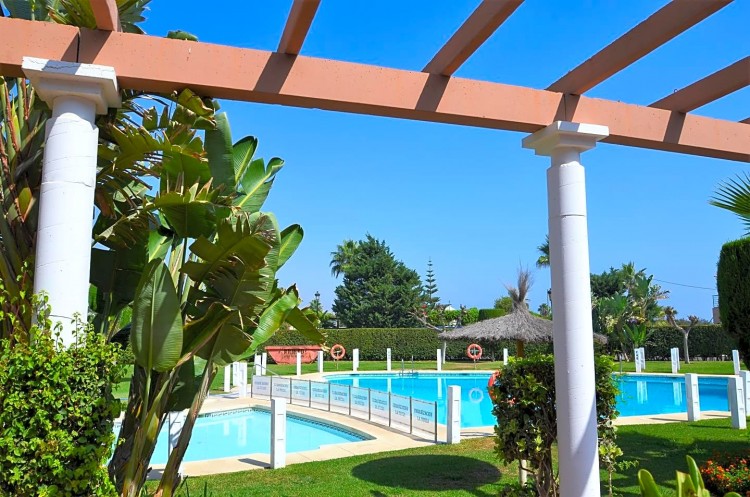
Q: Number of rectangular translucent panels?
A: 9